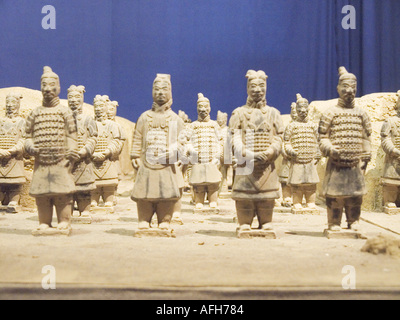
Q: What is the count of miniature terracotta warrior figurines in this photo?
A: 14